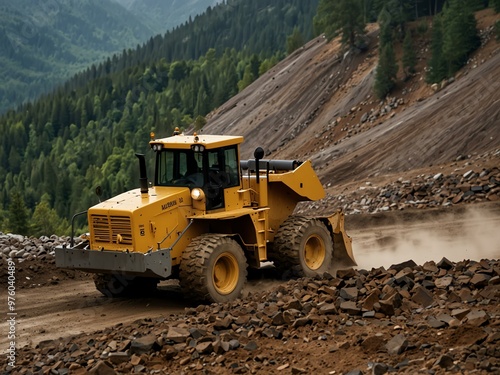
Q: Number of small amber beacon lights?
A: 3